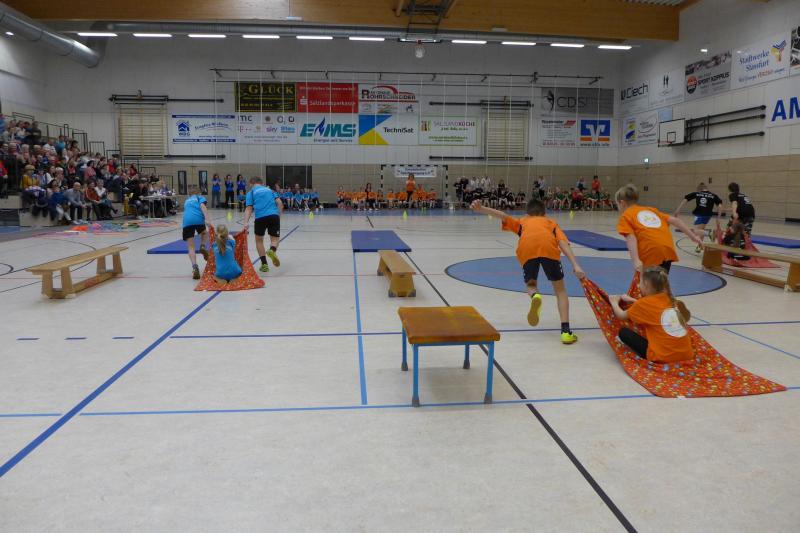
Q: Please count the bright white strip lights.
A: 10